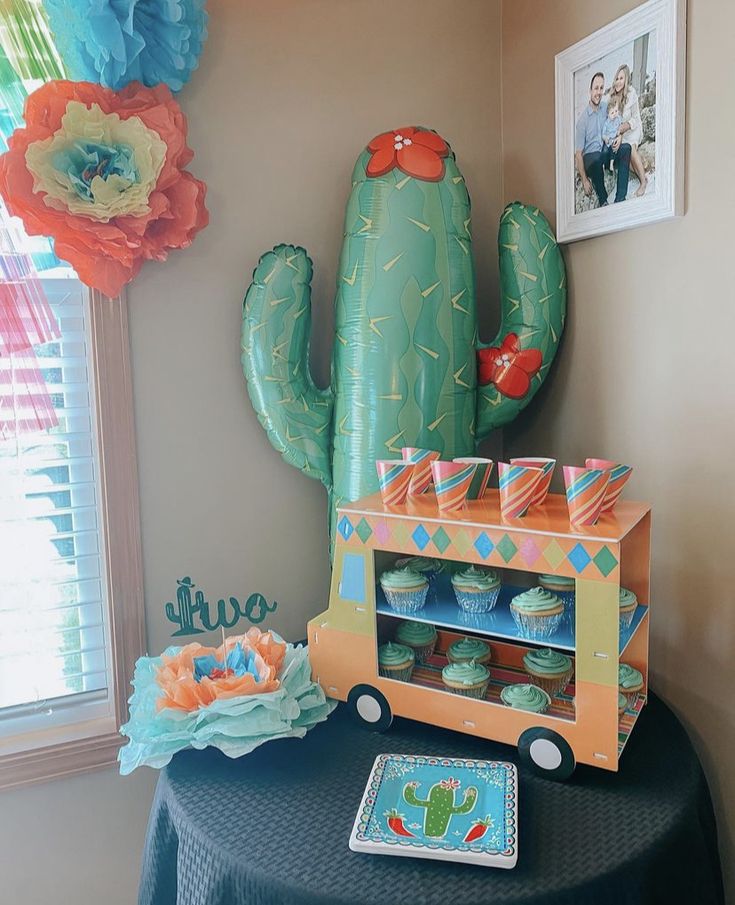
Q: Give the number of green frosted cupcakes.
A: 14